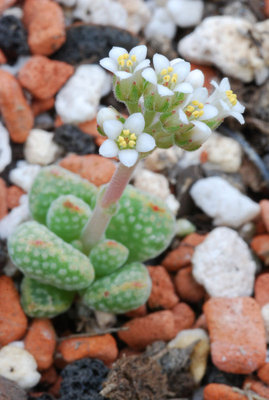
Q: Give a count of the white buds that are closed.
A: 3